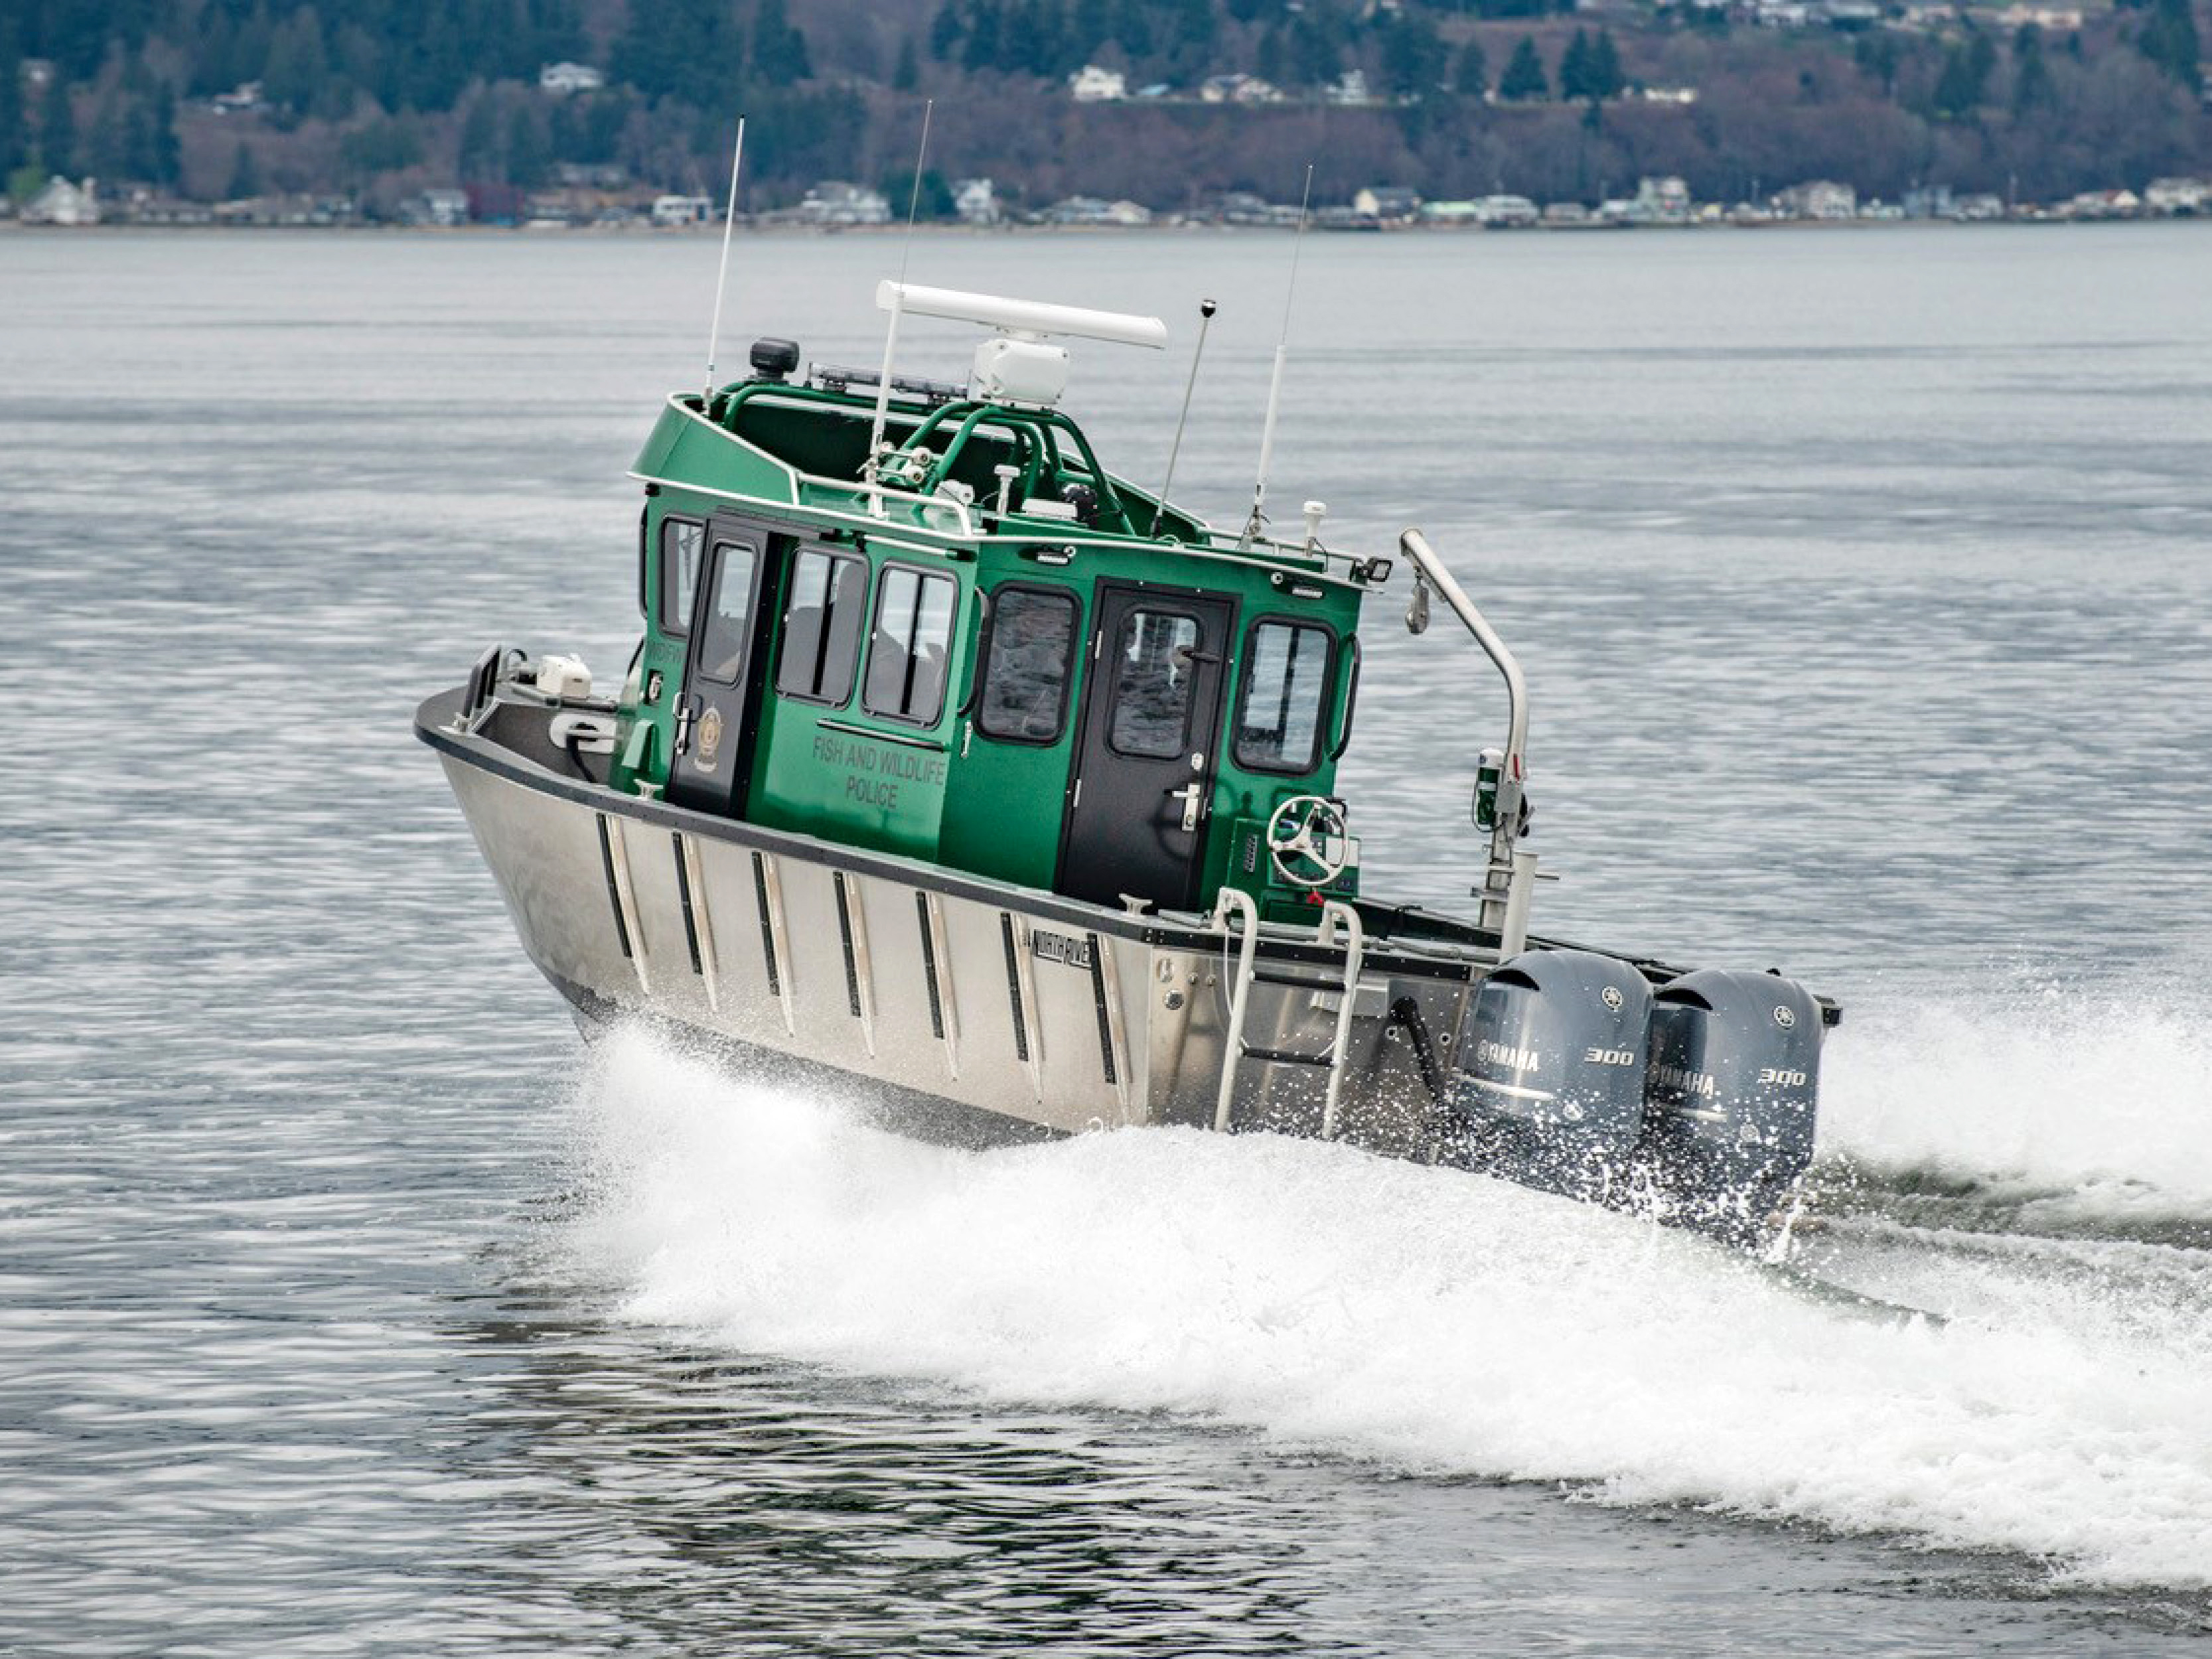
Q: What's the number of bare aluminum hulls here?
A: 1